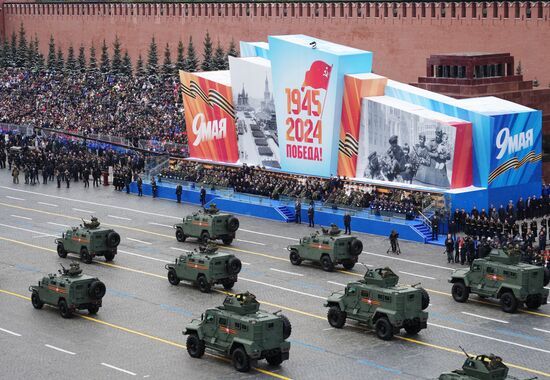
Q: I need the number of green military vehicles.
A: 9